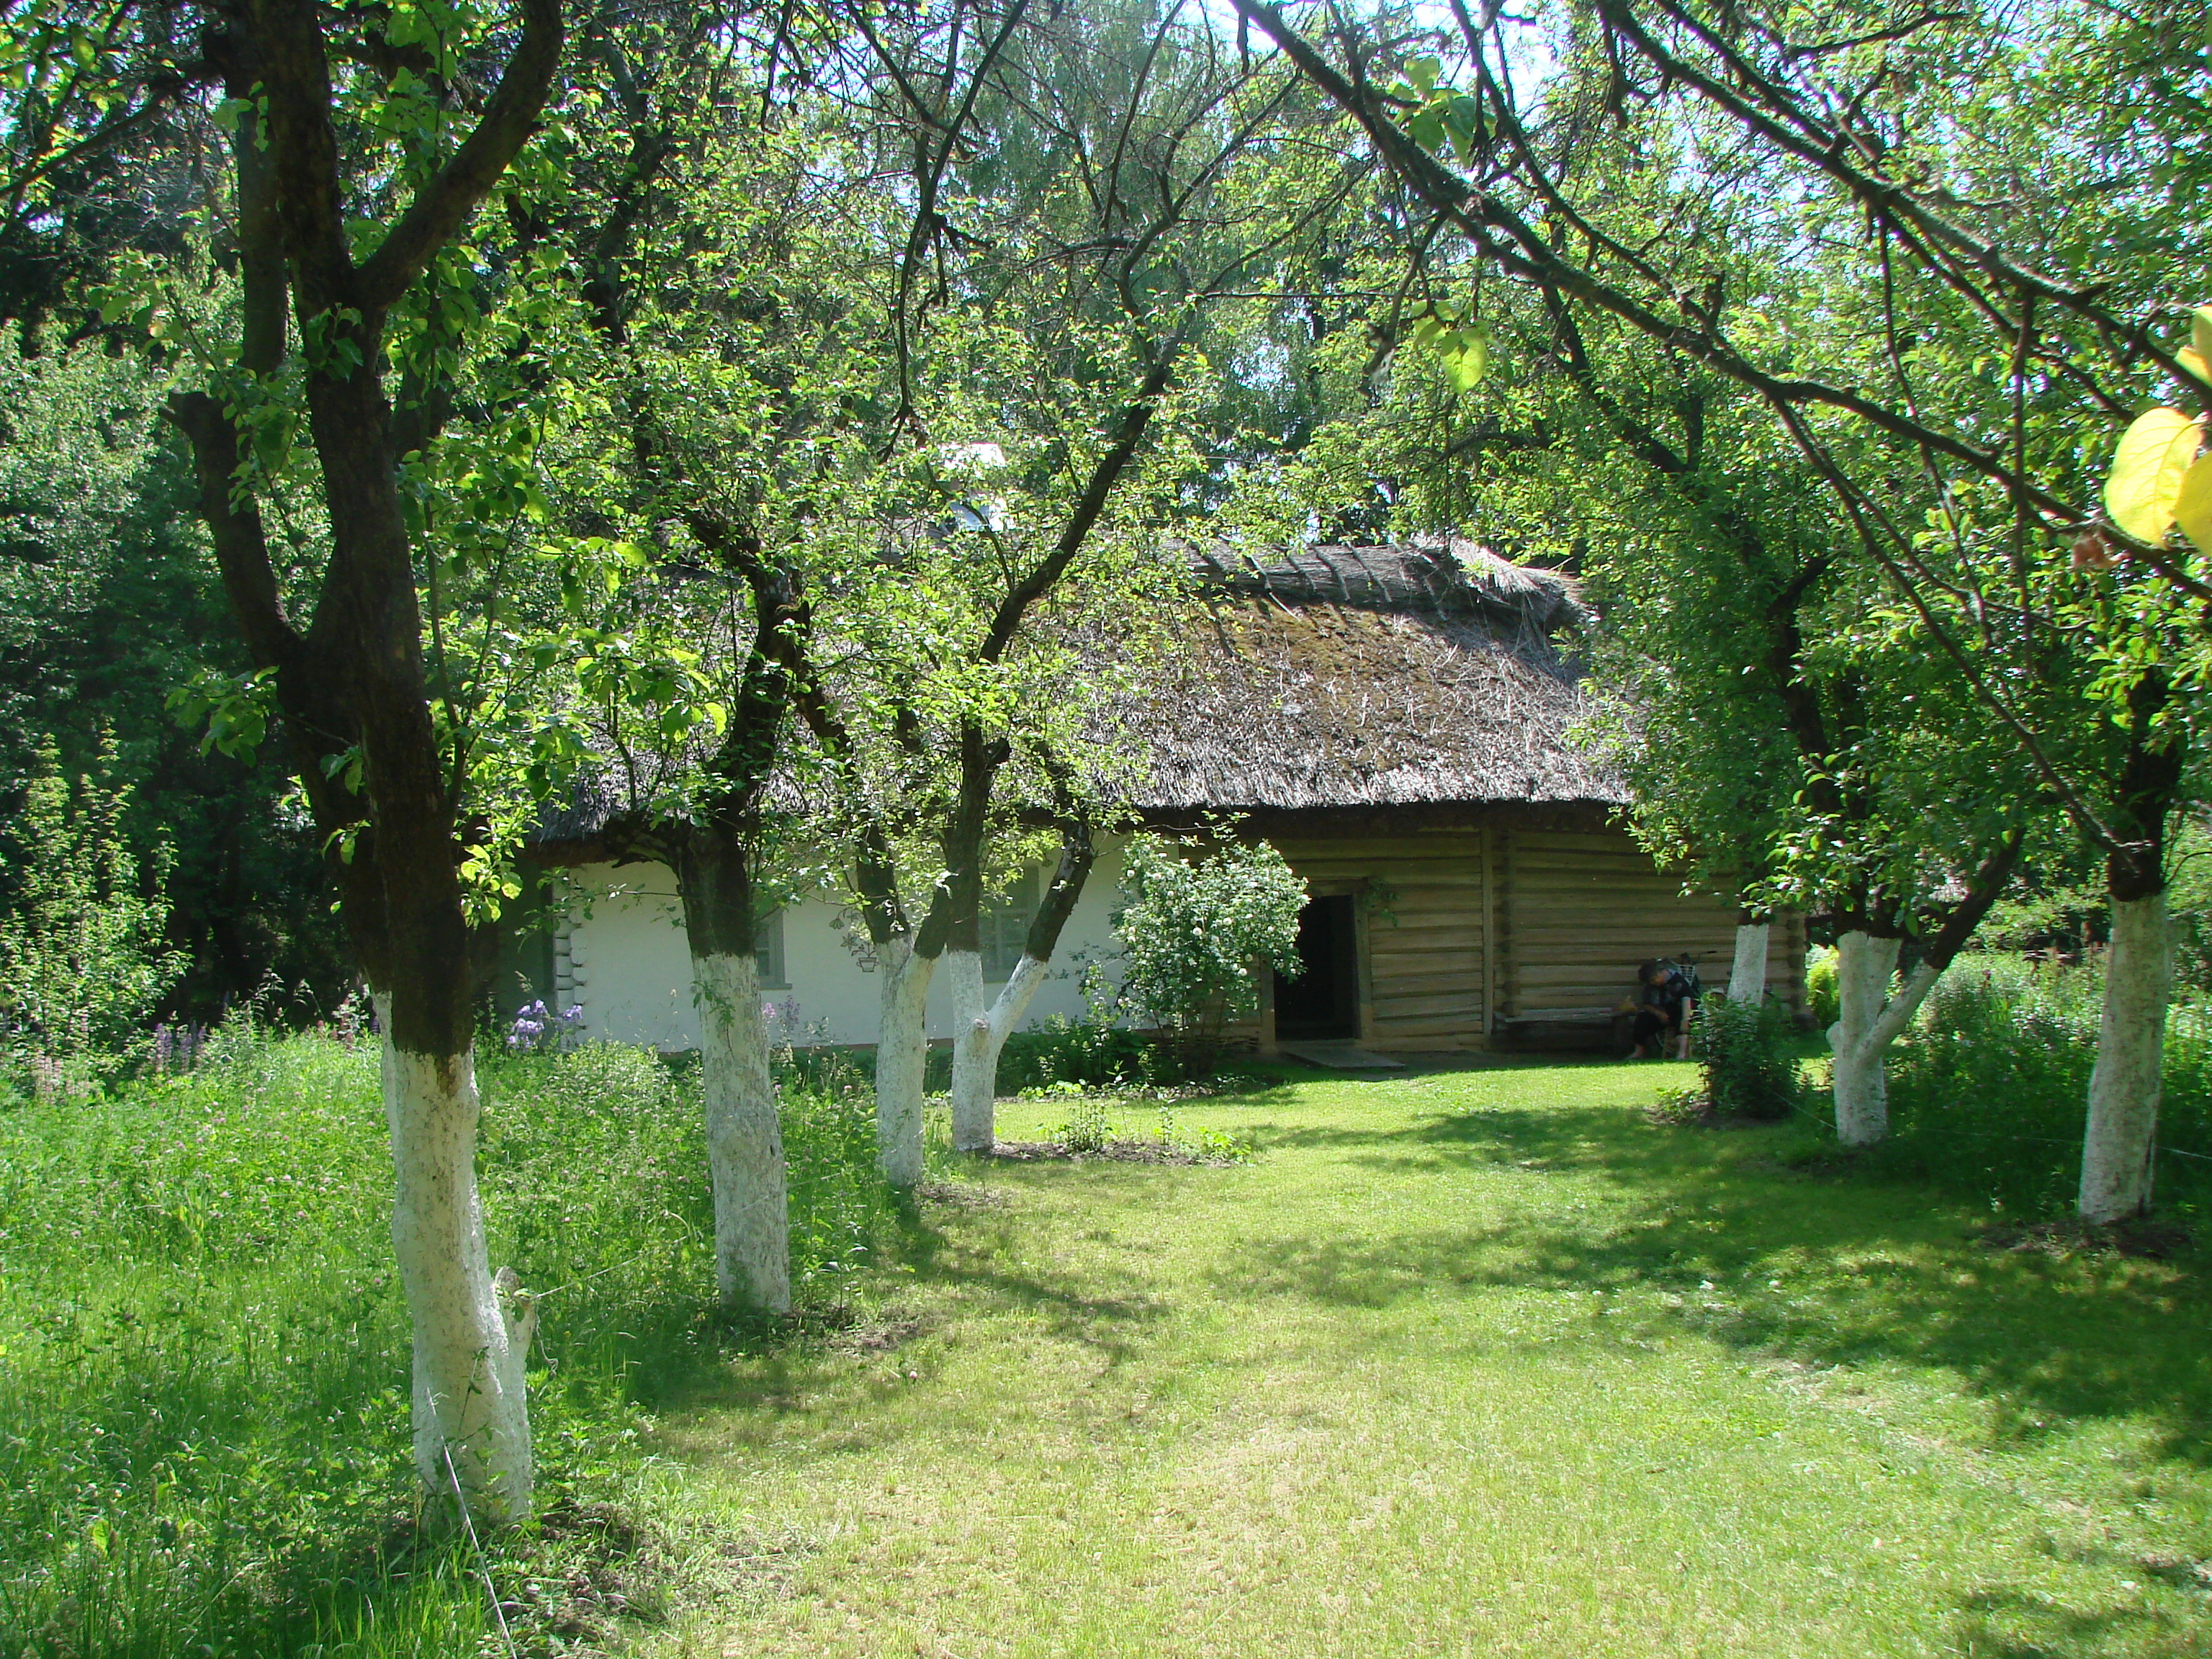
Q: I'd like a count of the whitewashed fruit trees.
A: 7